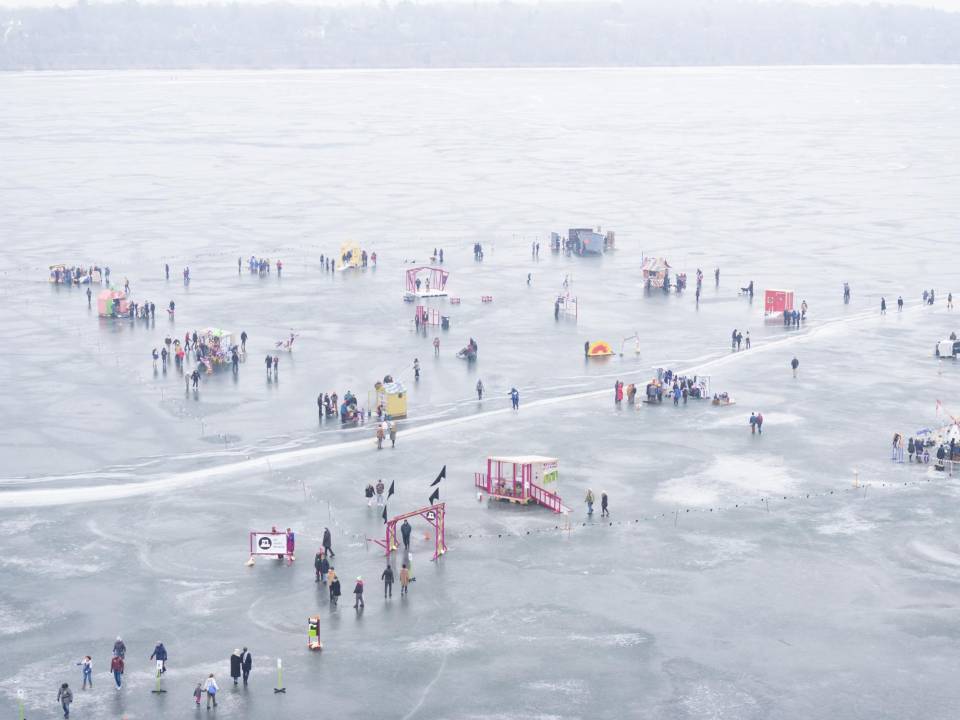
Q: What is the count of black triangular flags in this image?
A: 4